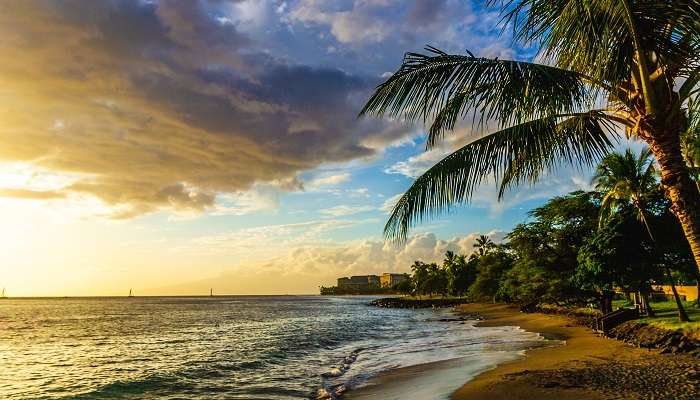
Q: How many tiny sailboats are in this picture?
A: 3